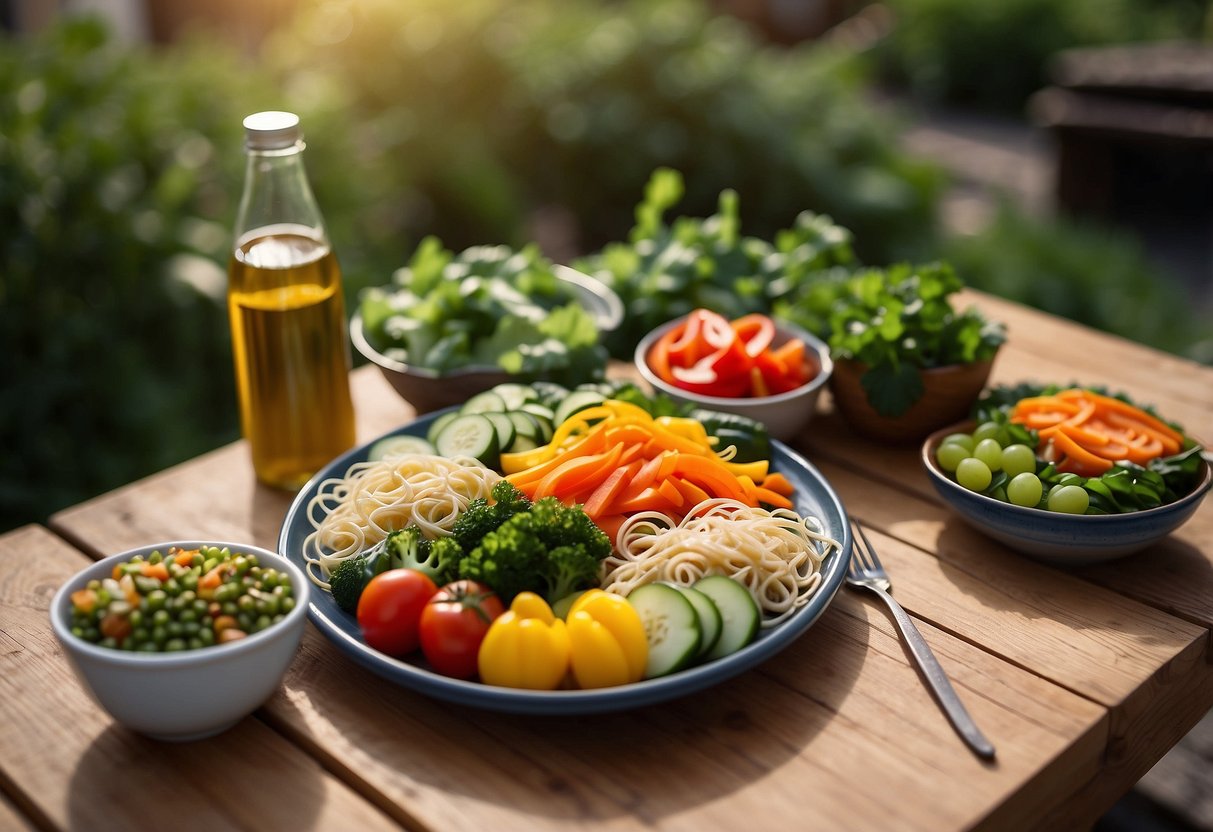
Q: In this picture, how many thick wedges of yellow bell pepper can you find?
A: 2